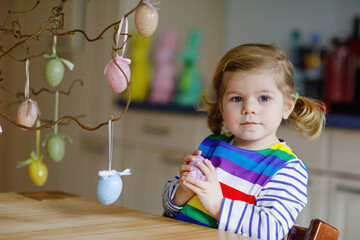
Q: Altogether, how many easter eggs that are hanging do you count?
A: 7